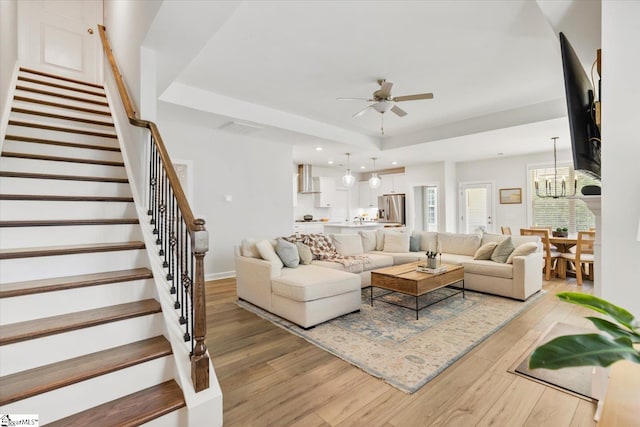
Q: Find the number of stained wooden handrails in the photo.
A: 1